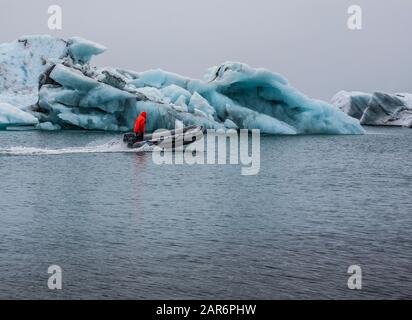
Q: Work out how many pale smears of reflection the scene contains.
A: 1